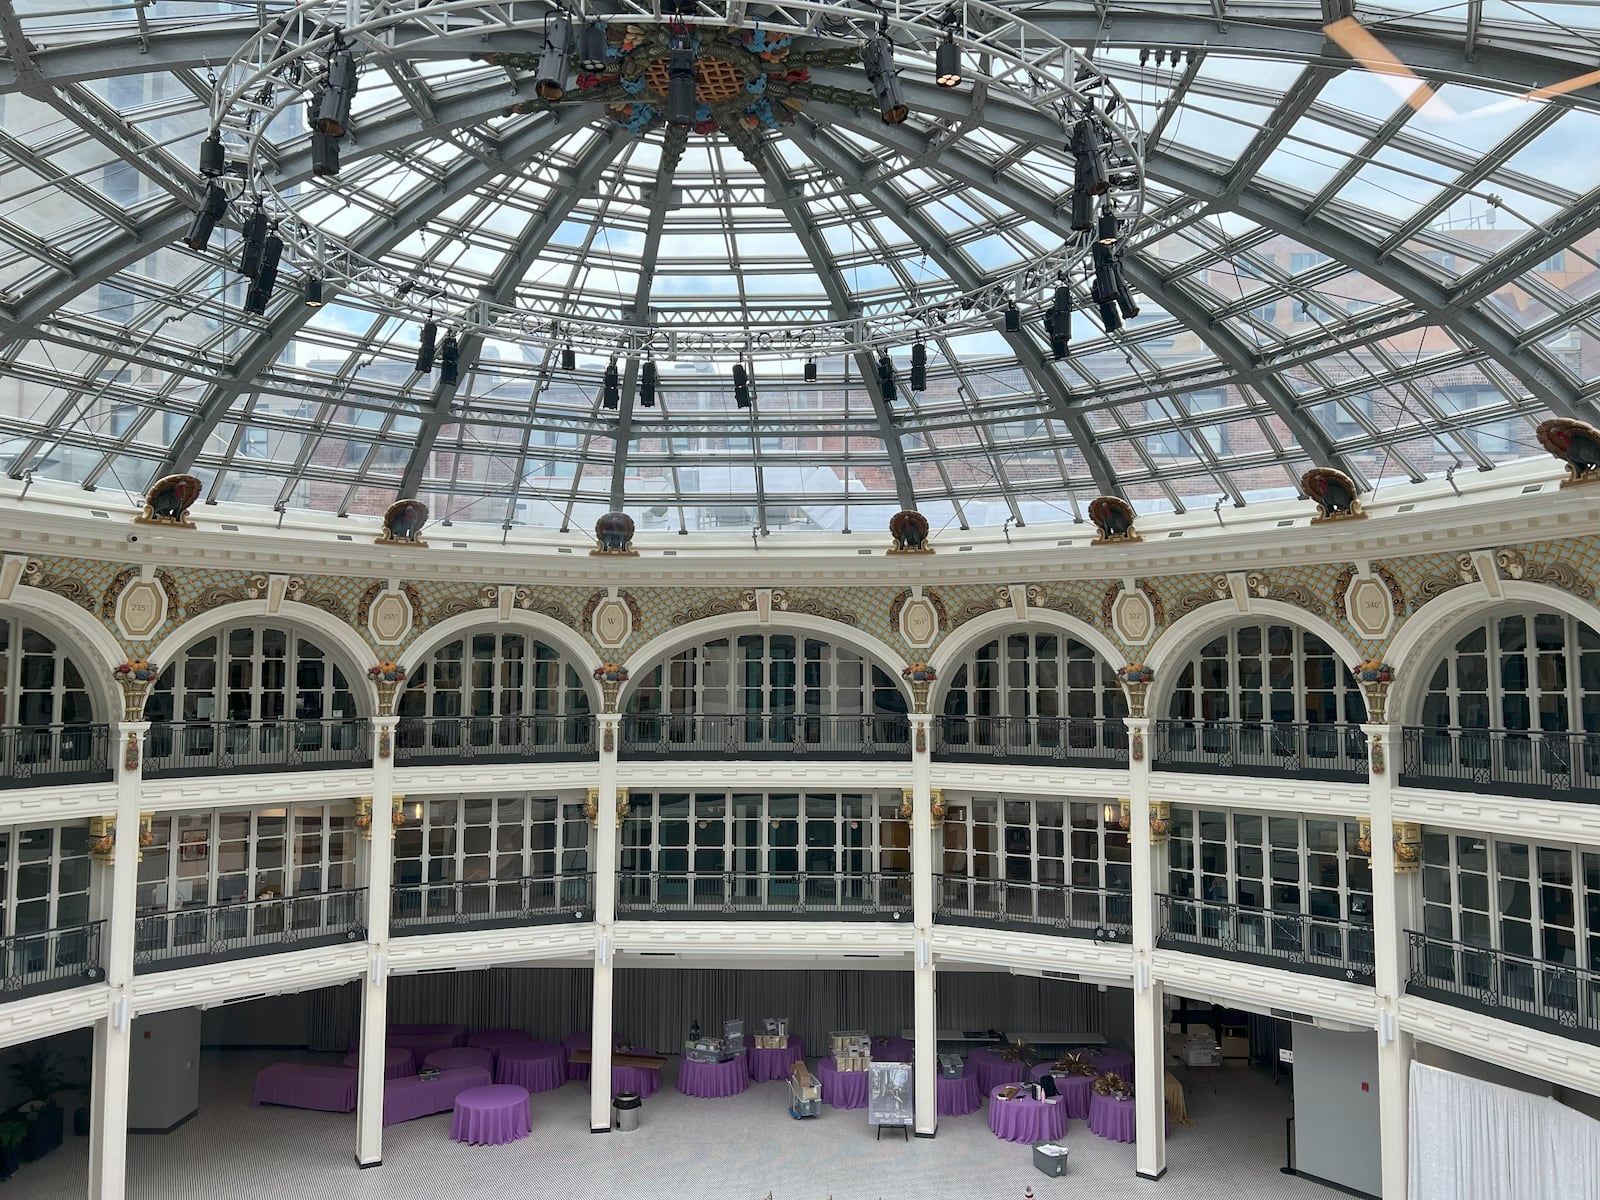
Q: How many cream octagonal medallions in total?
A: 6